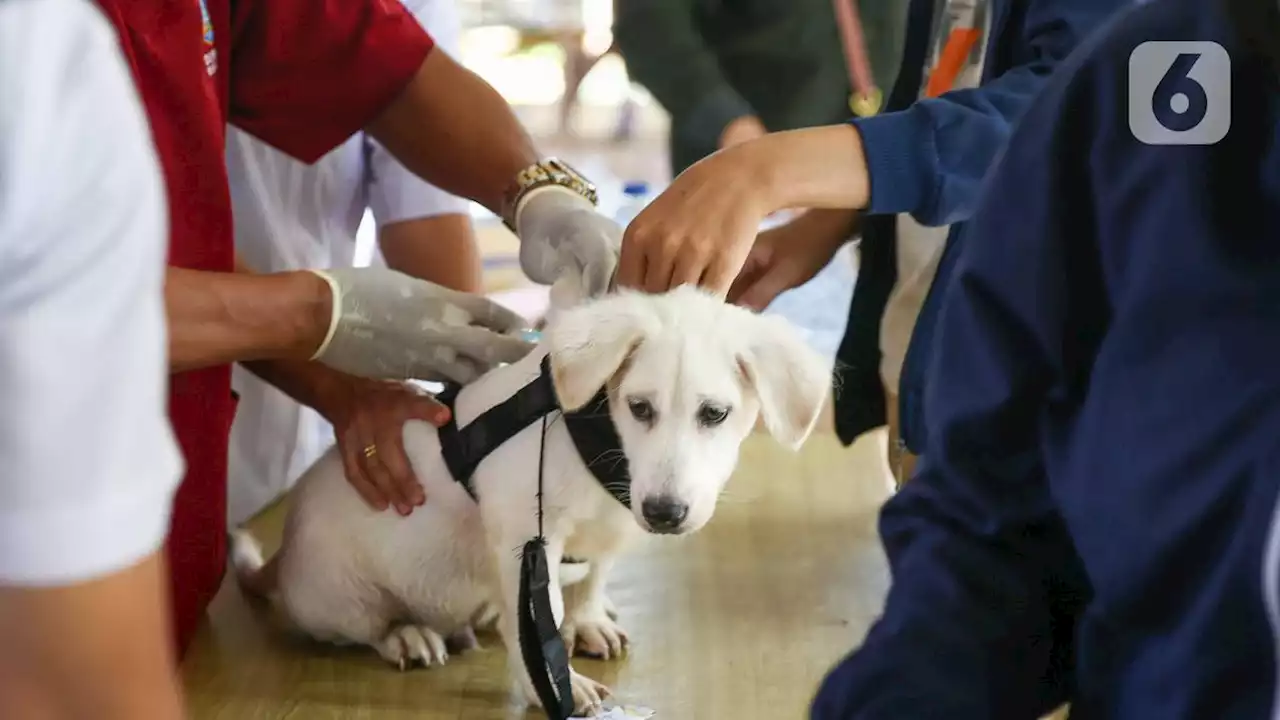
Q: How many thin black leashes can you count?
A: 1